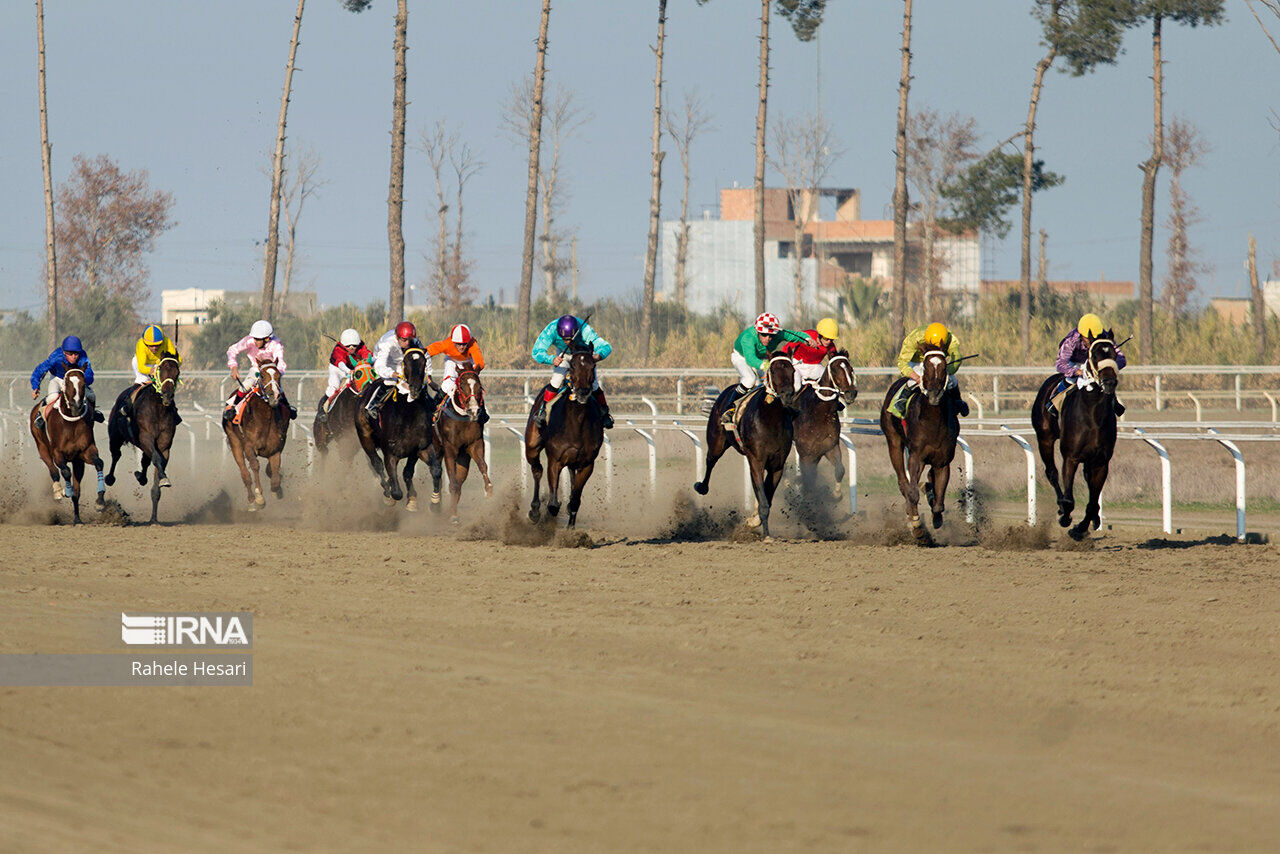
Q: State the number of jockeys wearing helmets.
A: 11